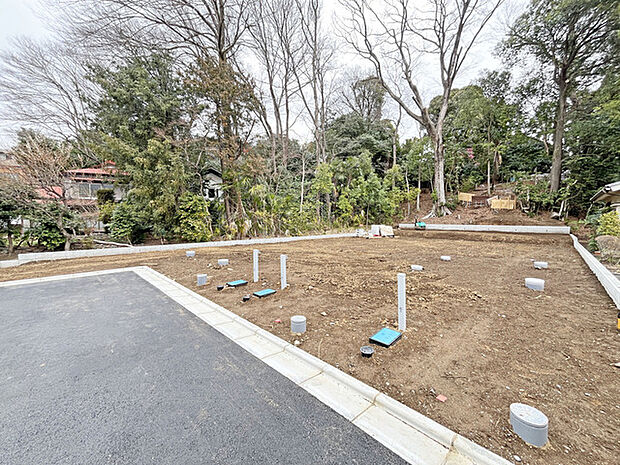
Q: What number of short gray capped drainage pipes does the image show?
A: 9